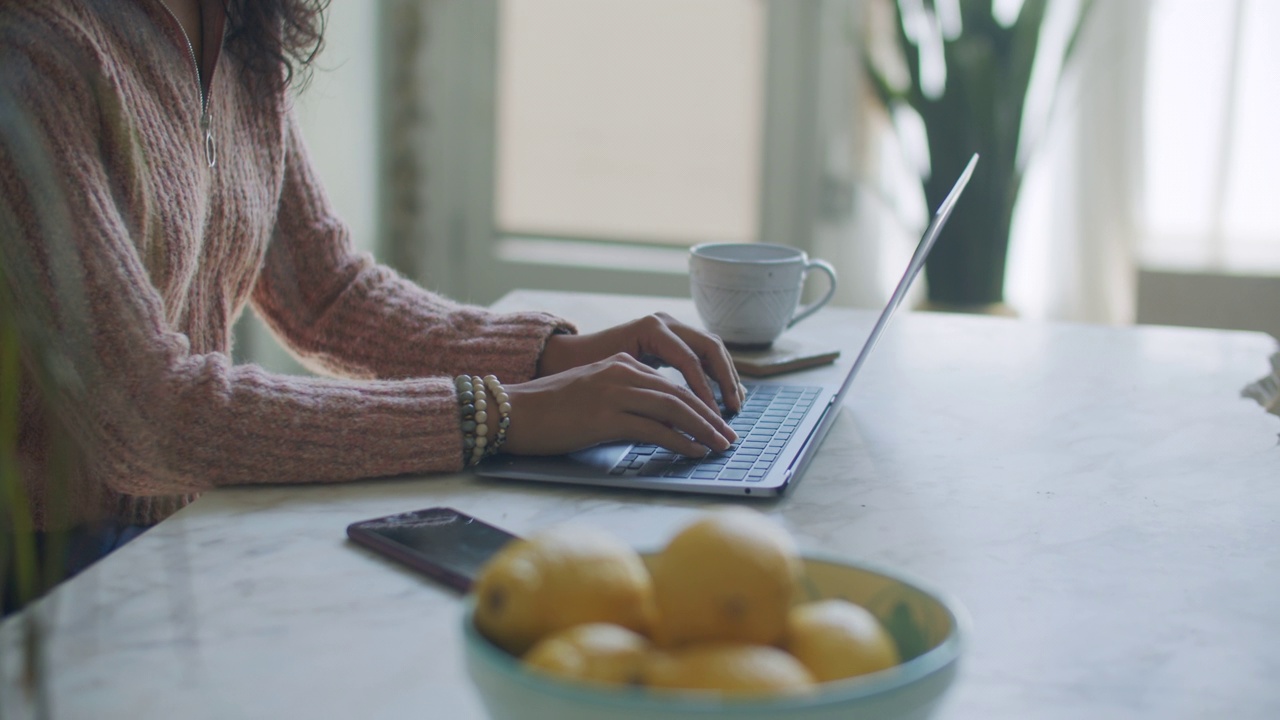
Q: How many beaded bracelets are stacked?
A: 3